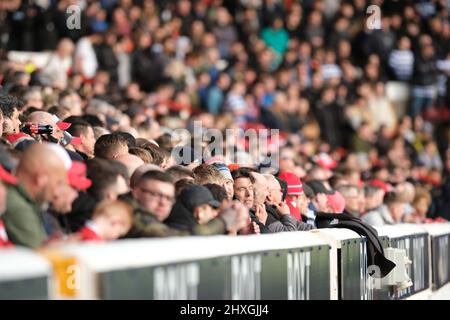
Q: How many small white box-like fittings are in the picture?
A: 1